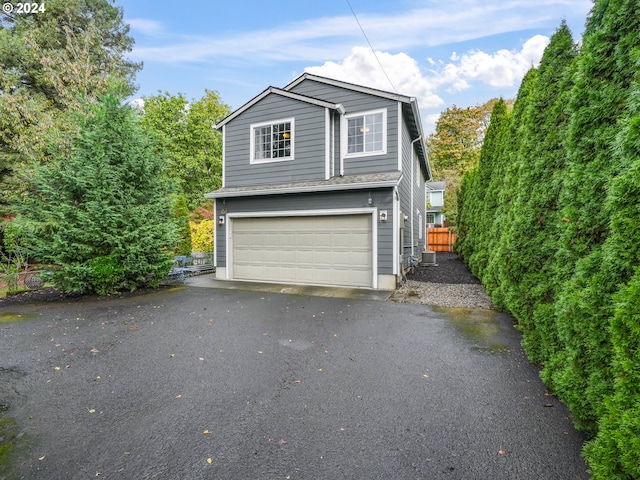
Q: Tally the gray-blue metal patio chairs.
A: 2